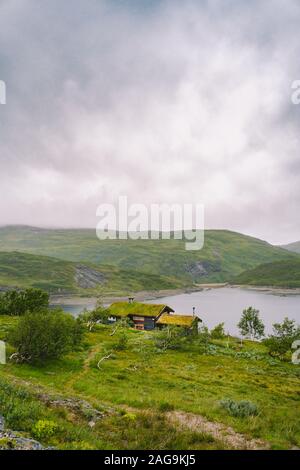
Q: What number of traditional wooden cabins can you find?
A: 2